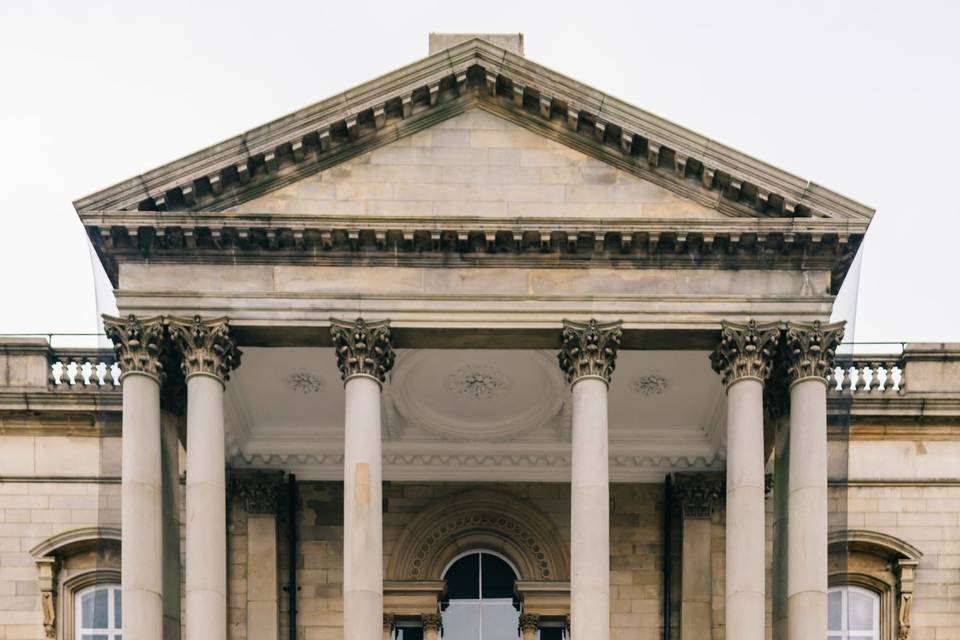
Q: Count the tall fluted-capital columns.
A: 6